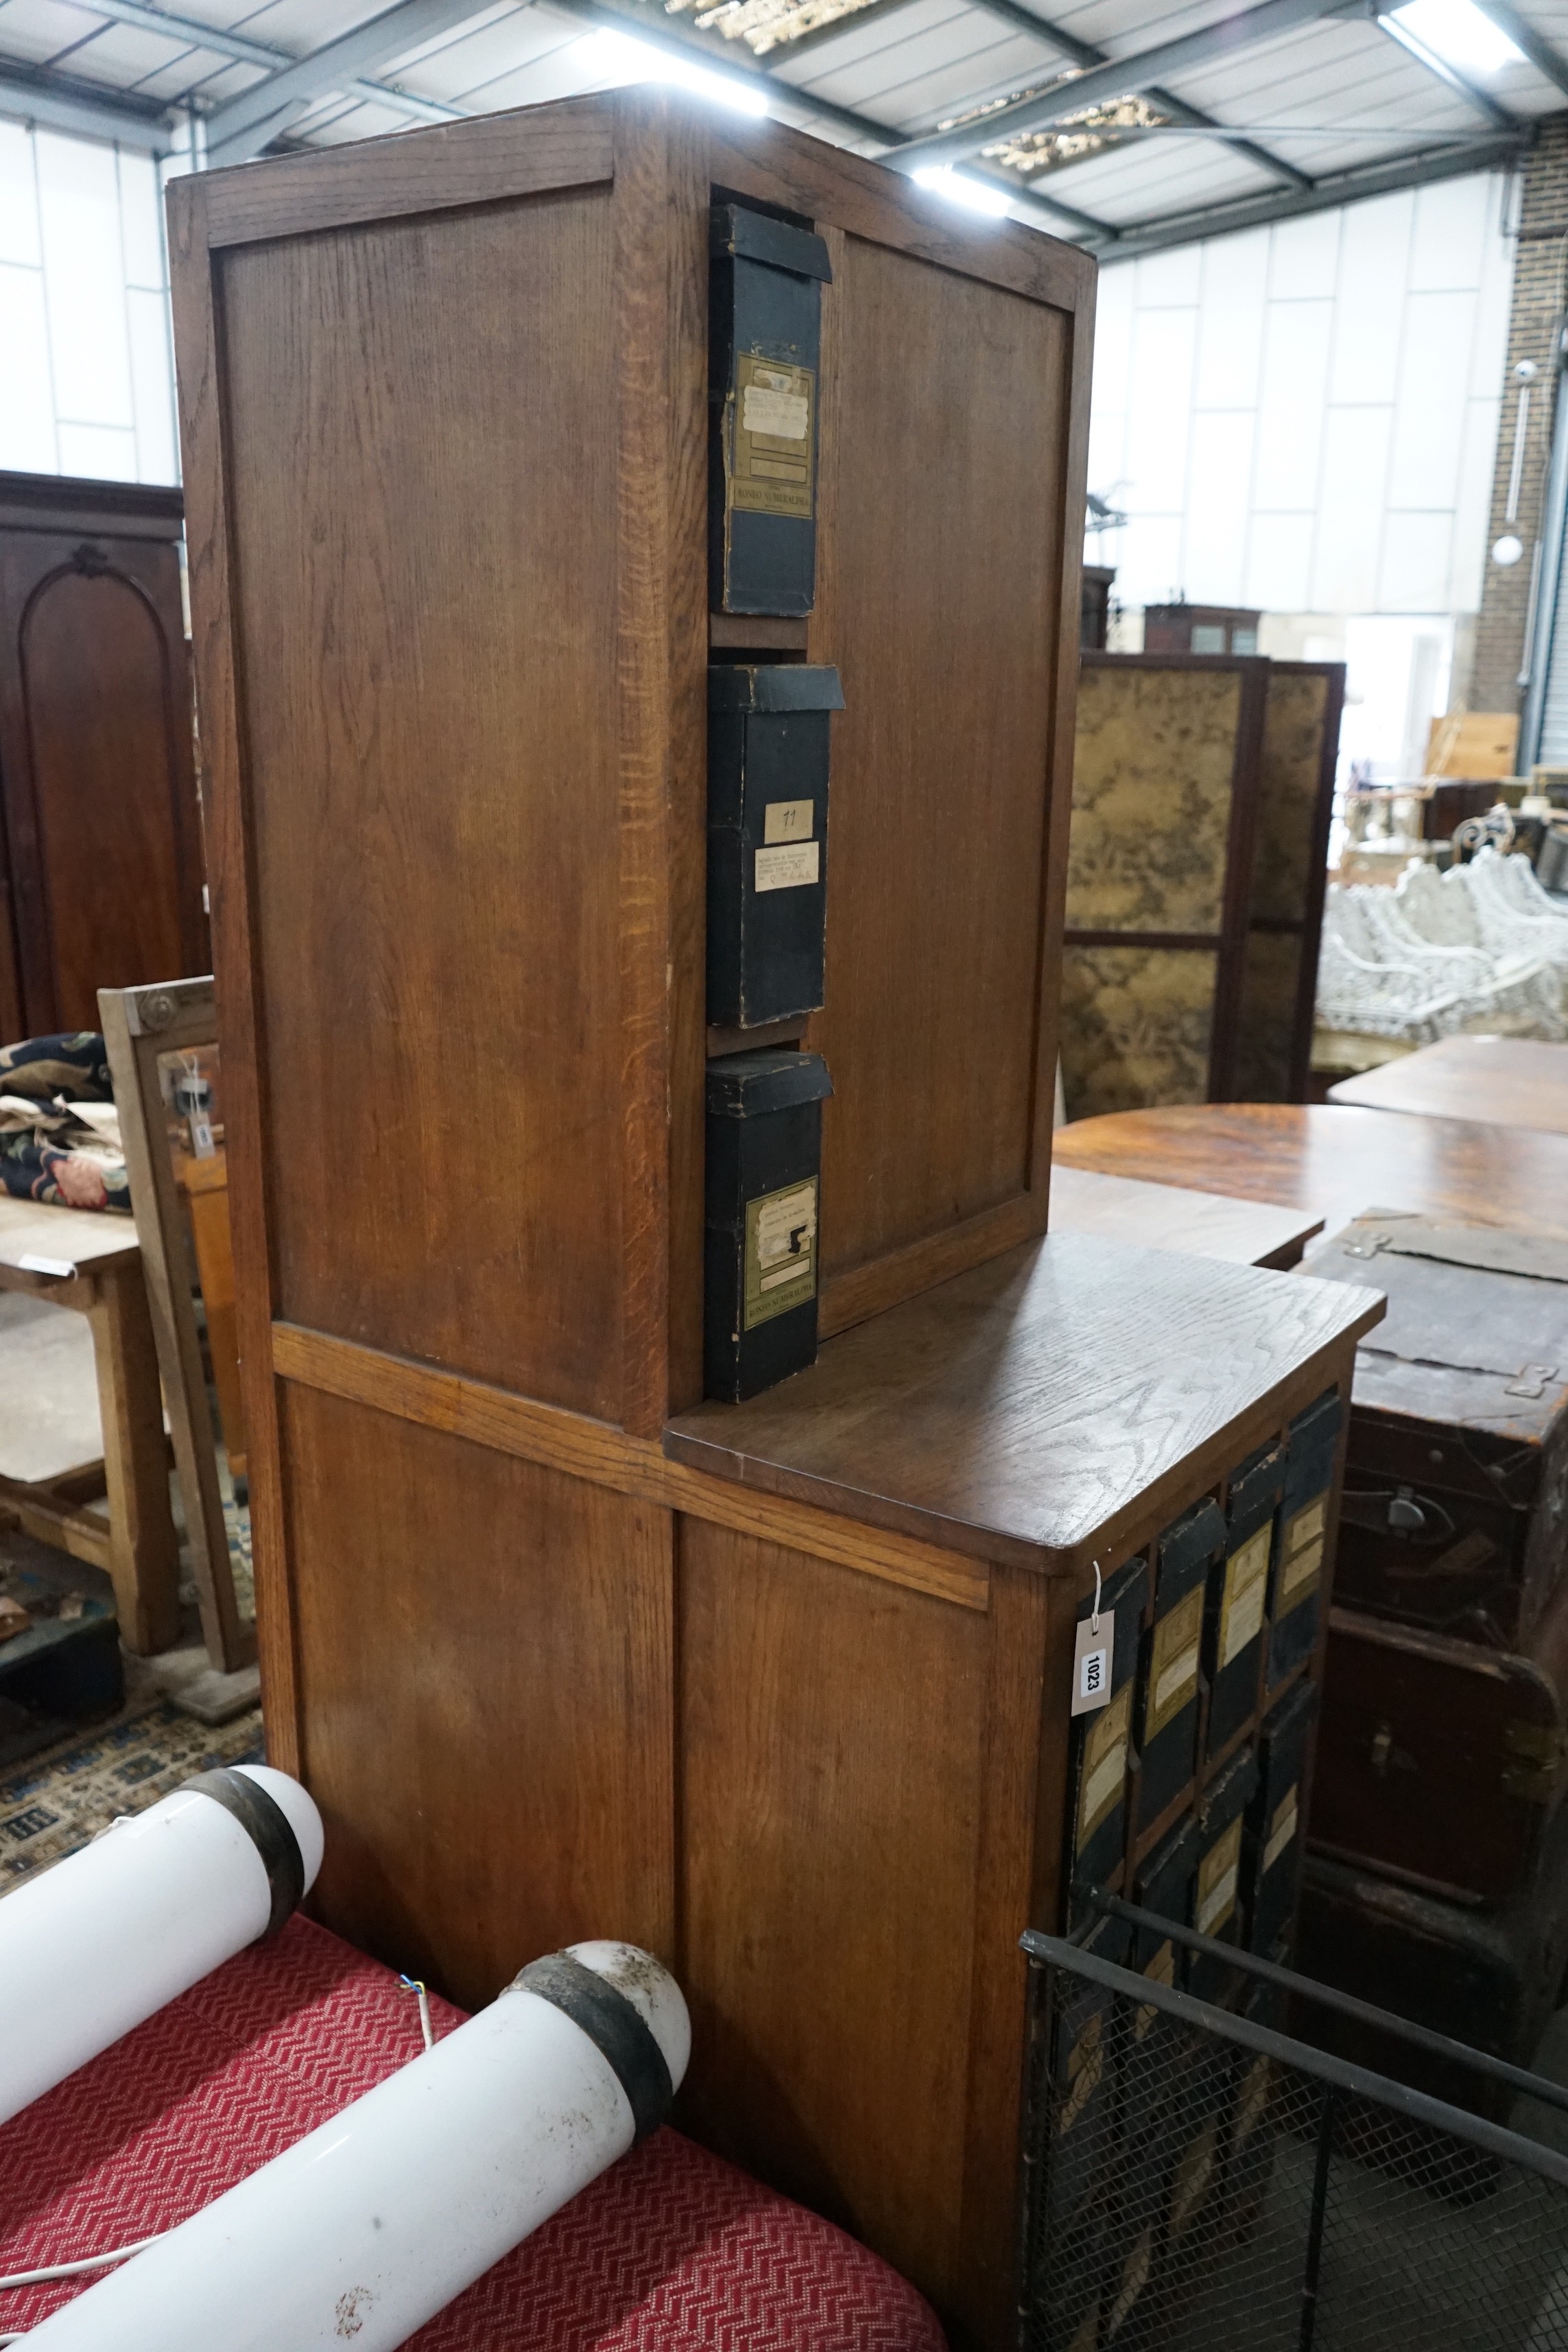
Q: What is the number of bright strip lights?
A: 3